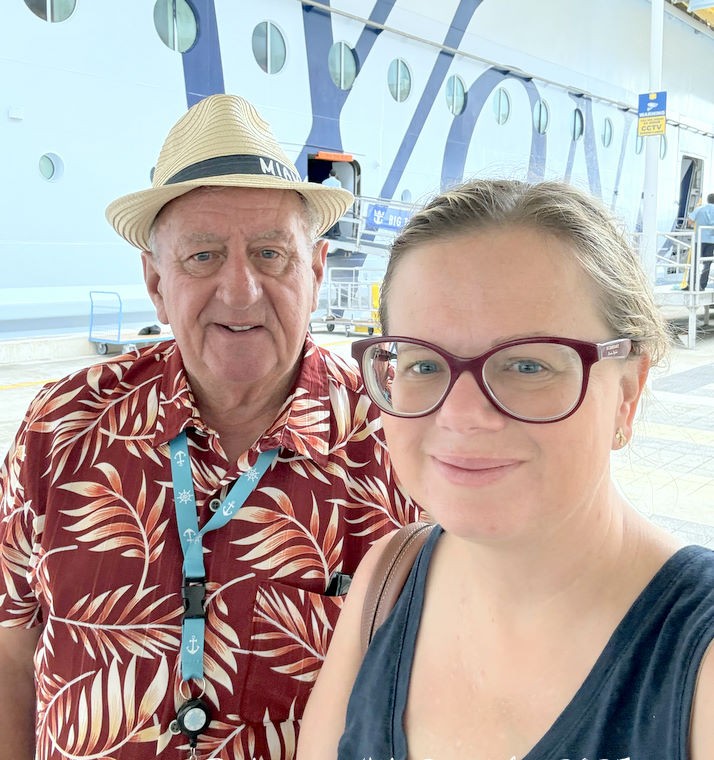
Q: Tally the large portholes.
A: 12